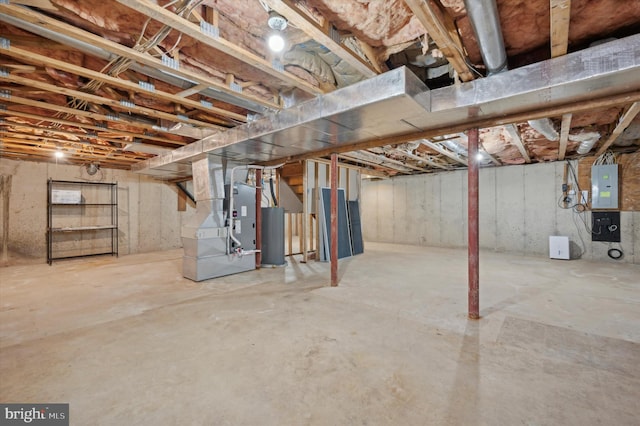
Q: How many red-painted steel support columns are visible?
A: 3